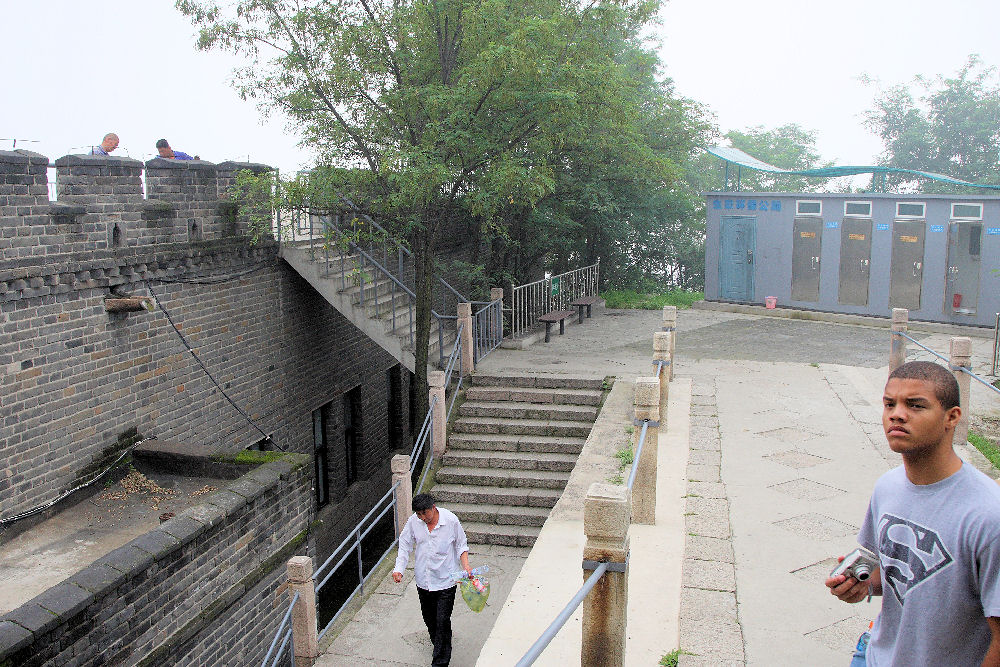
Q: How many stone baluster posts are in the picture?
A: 11